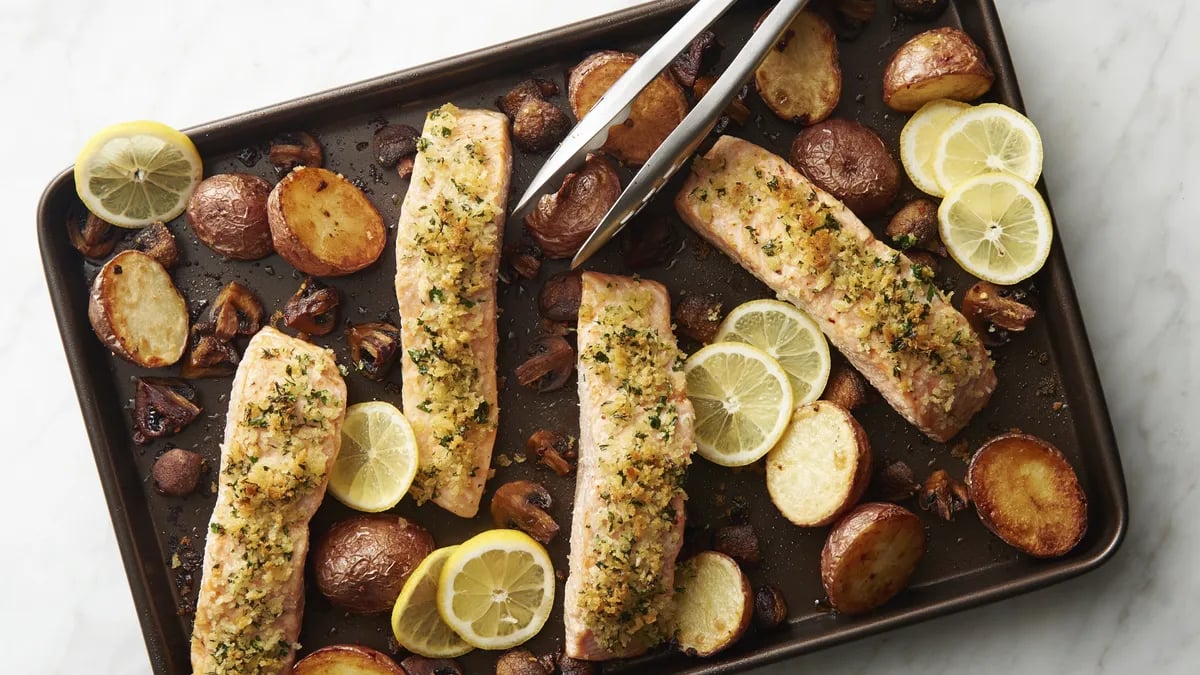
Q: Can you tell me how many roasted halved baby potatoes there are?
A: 14